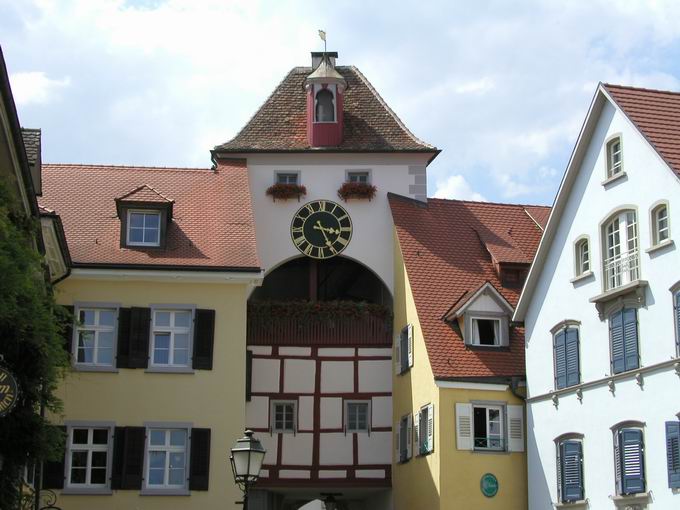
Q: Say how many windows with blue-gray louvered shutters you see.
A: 6